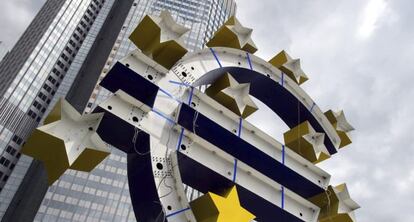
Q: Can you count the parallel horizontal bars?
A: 2